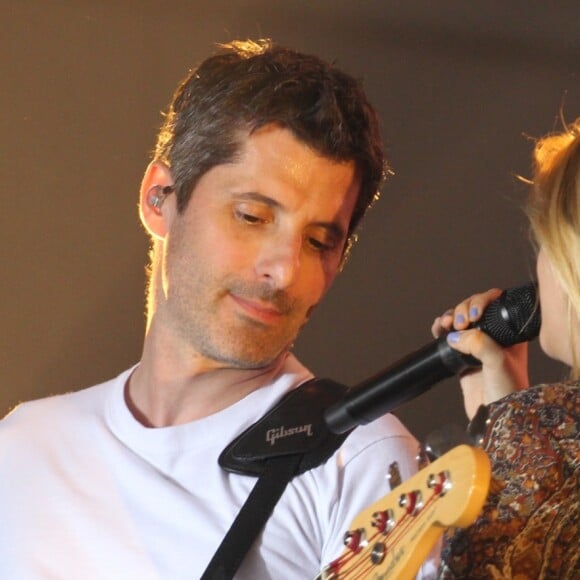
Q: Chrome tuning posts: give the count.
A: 4